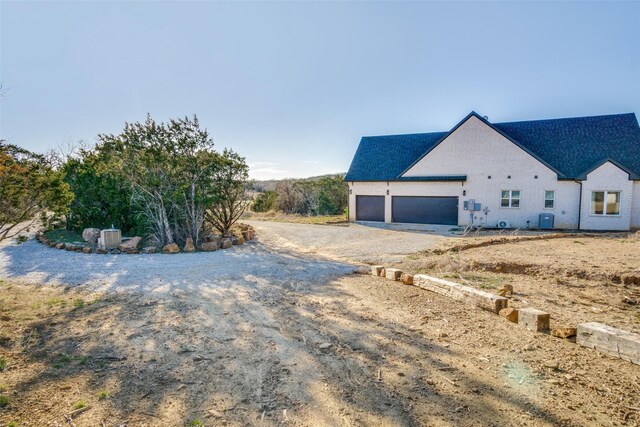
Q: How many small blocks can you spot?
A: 3